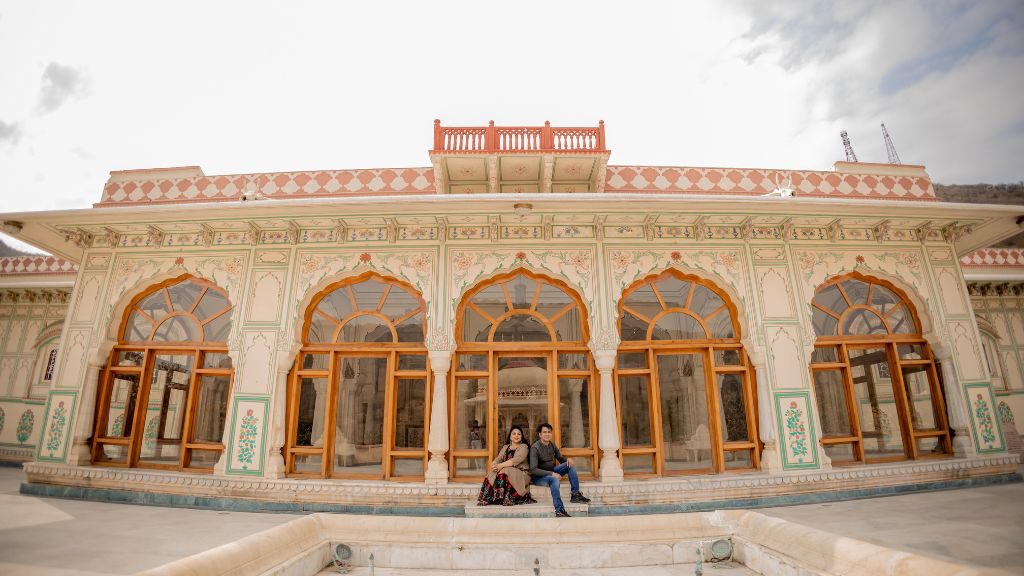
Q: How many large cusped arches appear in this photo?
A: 5